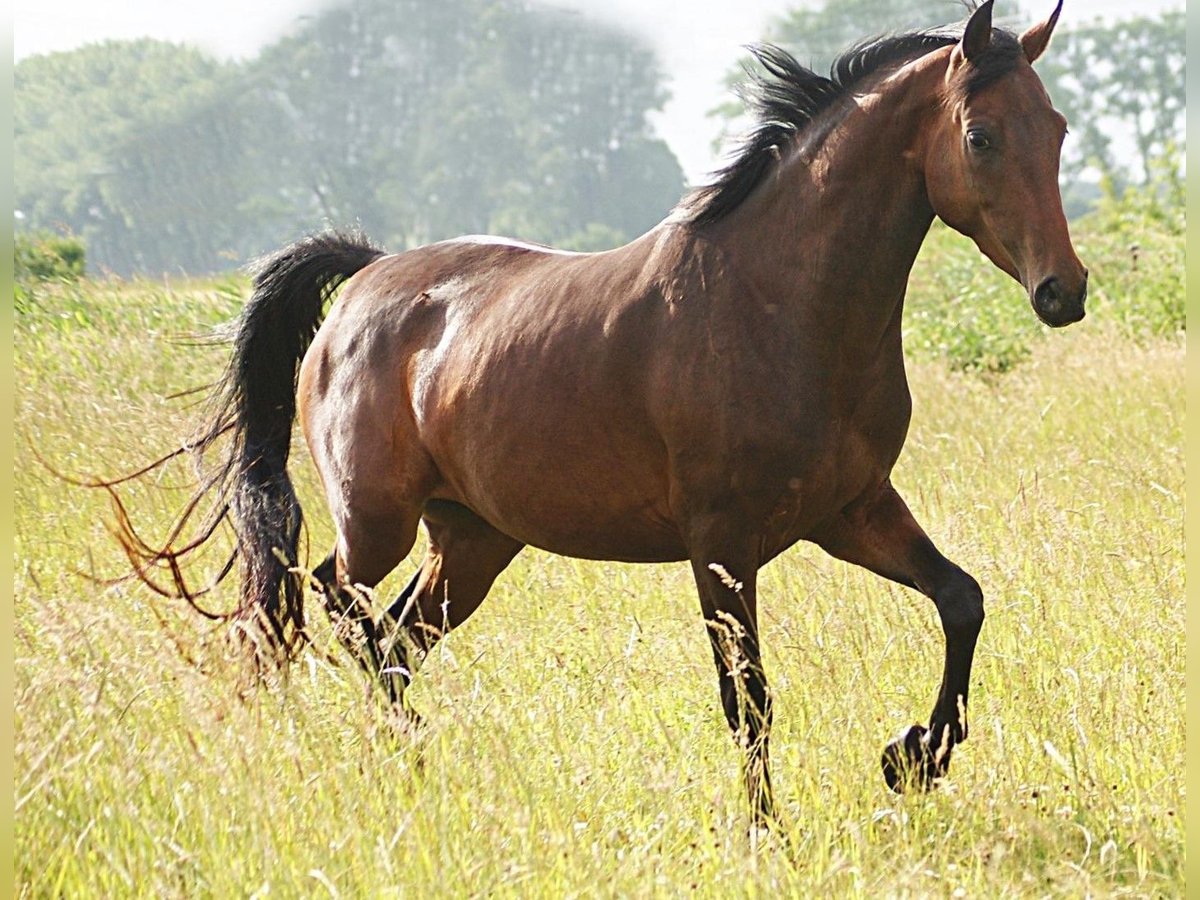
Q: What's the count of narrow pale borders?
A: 2